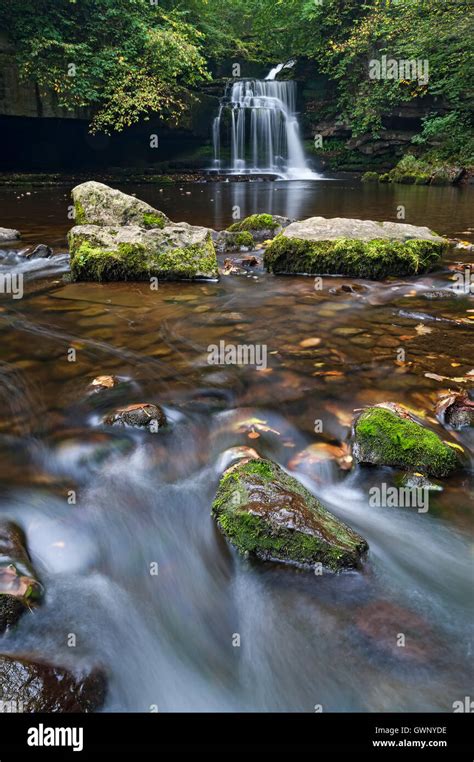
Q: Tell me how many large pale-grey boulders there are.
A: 3